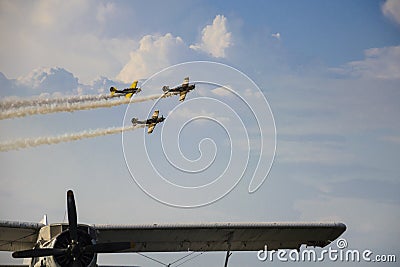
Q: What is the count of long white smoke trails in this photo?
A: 3